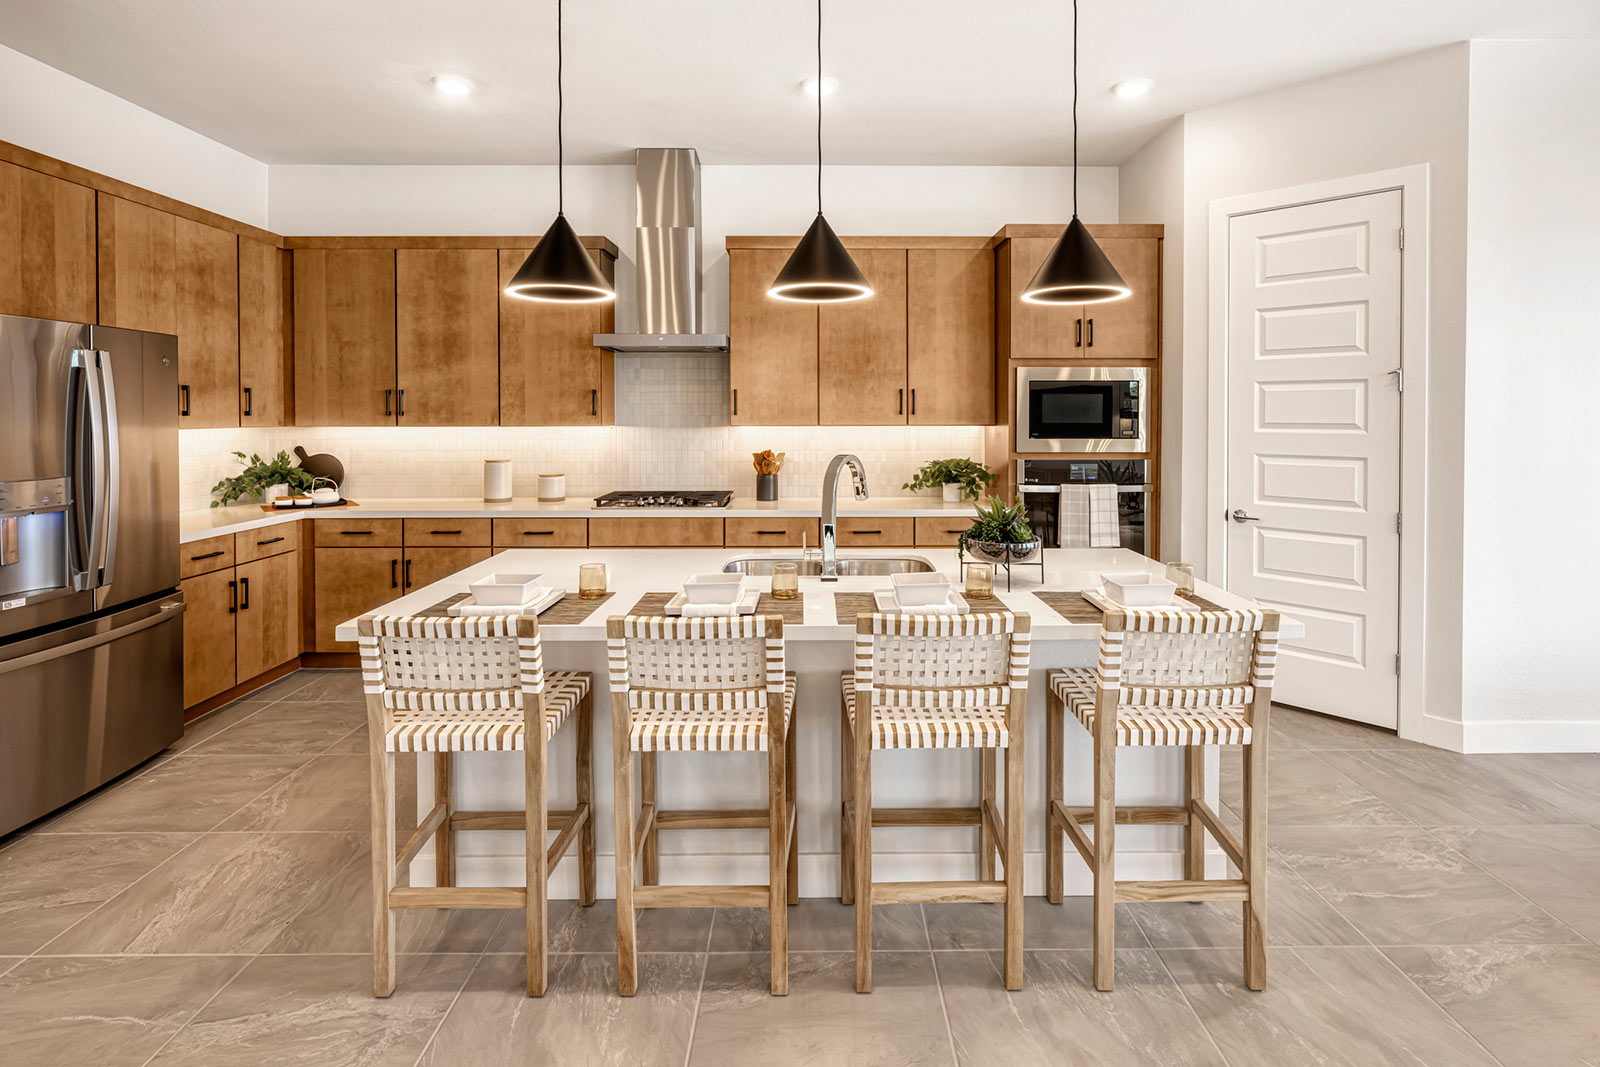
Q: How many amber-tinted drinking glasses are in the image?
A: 4